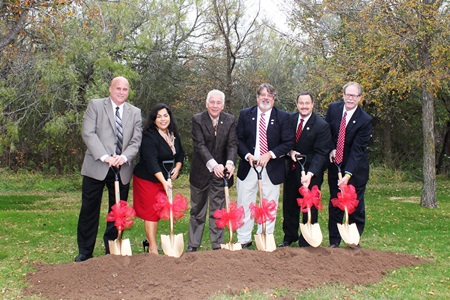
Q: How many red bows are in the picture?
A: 6